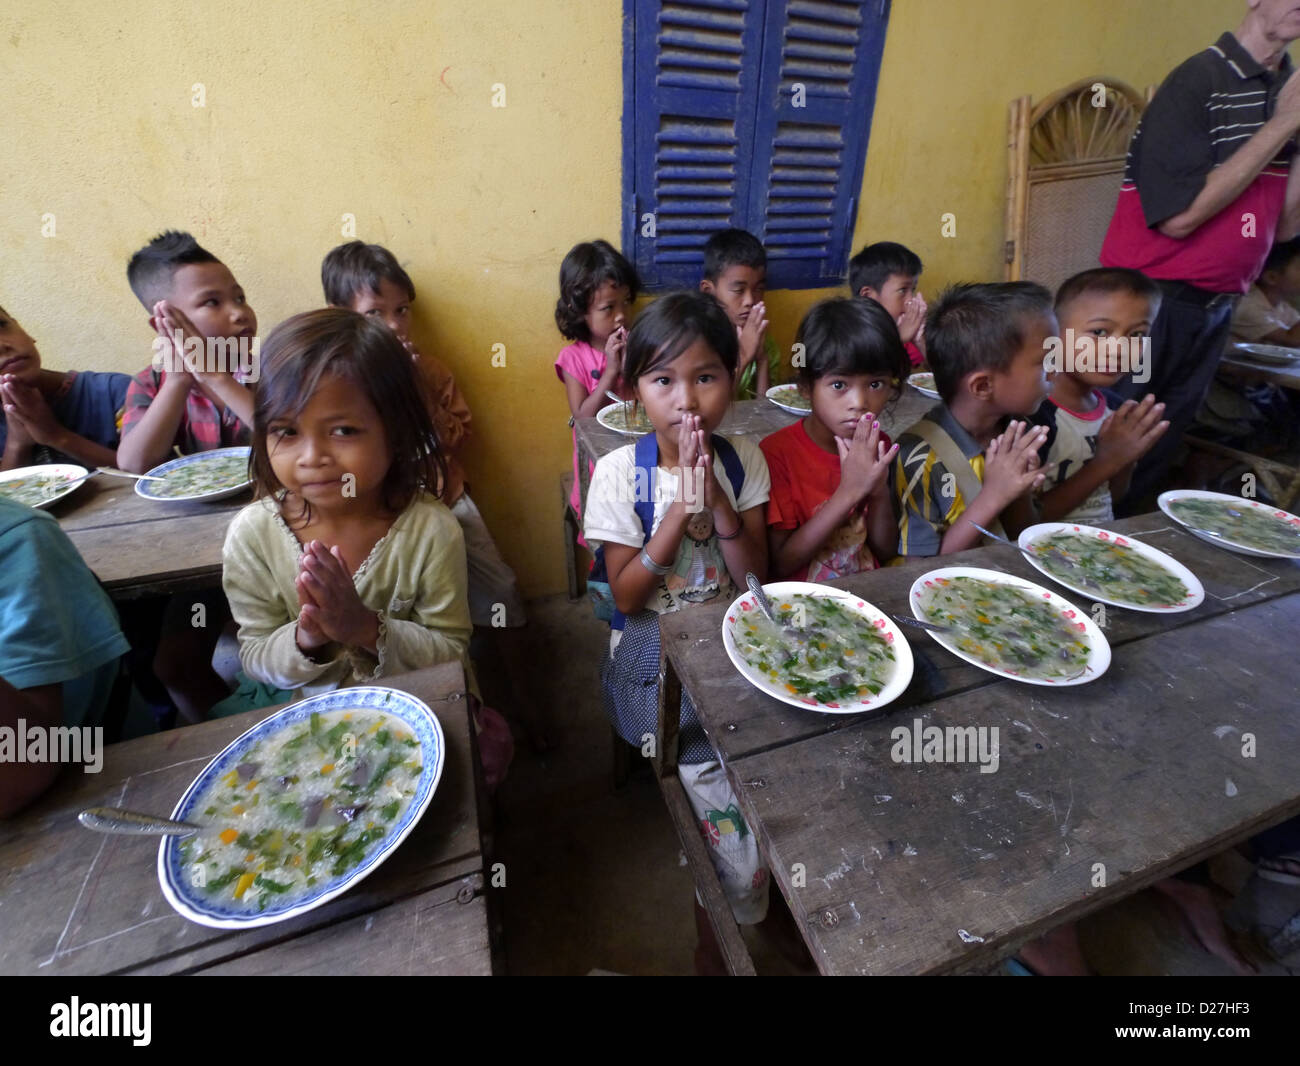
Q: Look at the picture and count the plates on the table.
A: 11